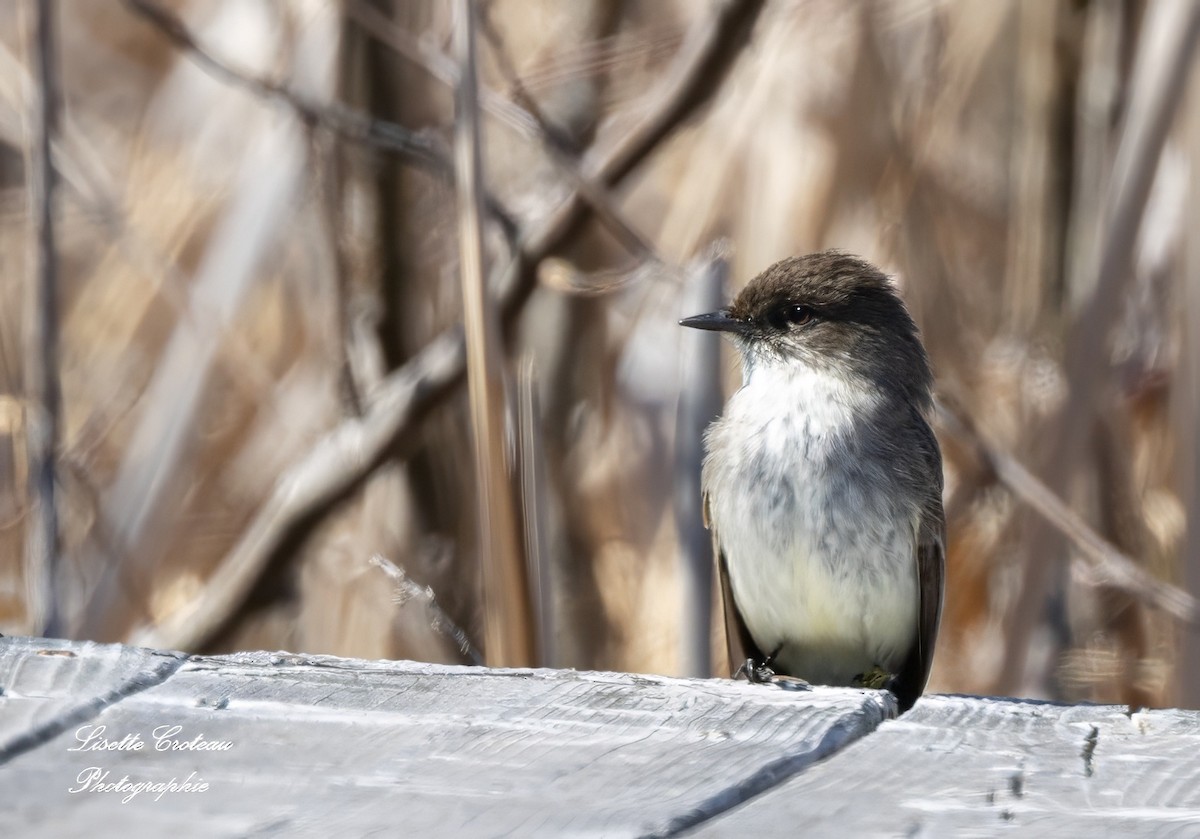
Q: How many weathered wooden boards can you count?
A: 3